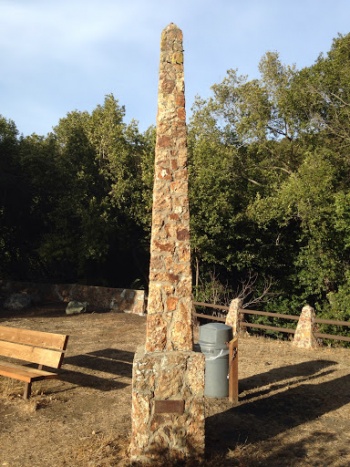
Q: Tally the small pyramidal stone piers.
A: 2